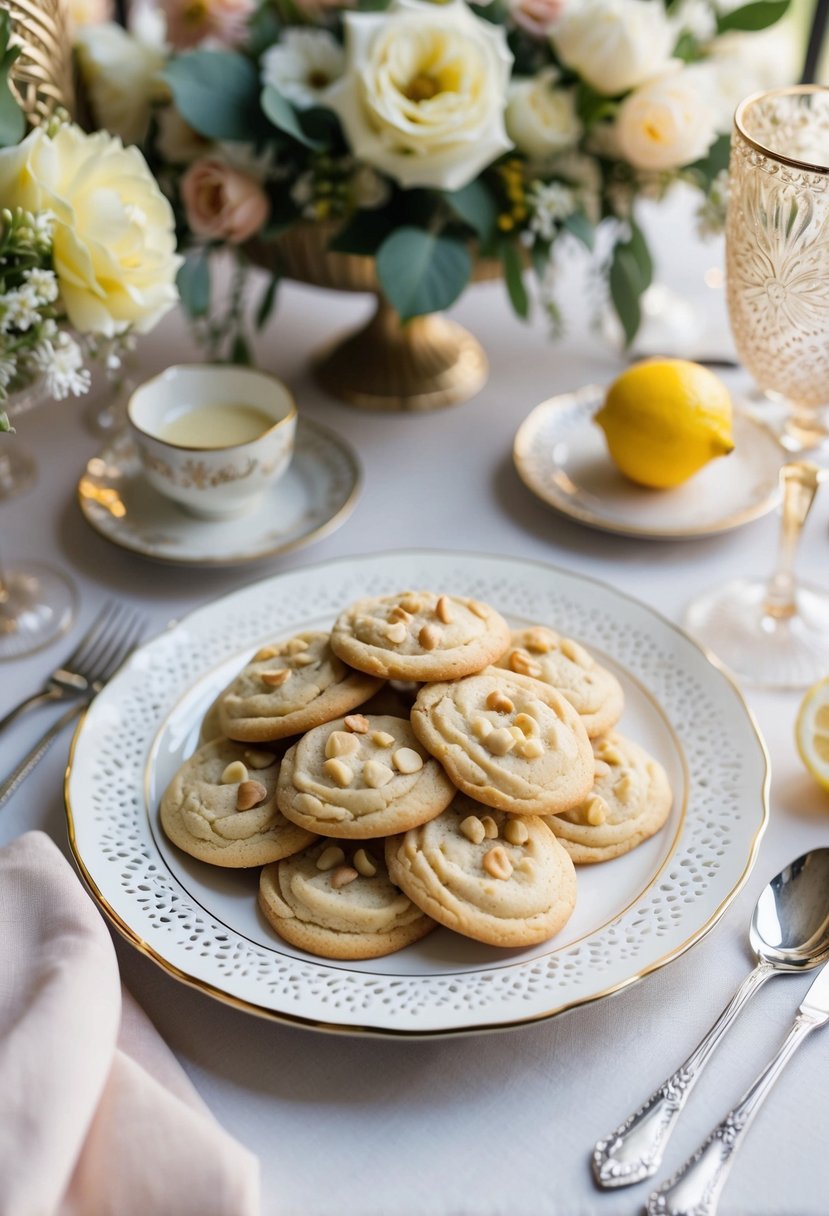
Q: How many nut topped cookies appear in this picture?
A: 9